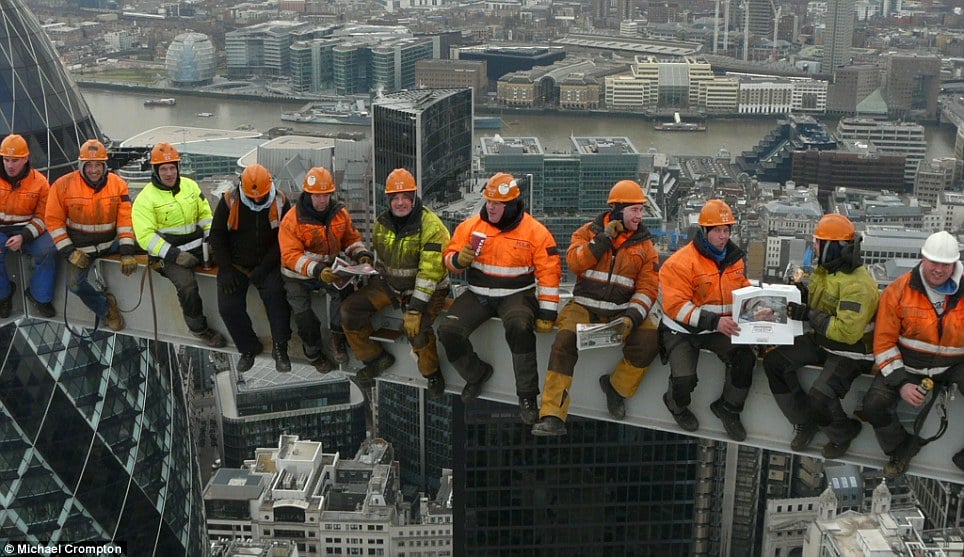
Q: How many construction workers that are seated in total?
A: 11